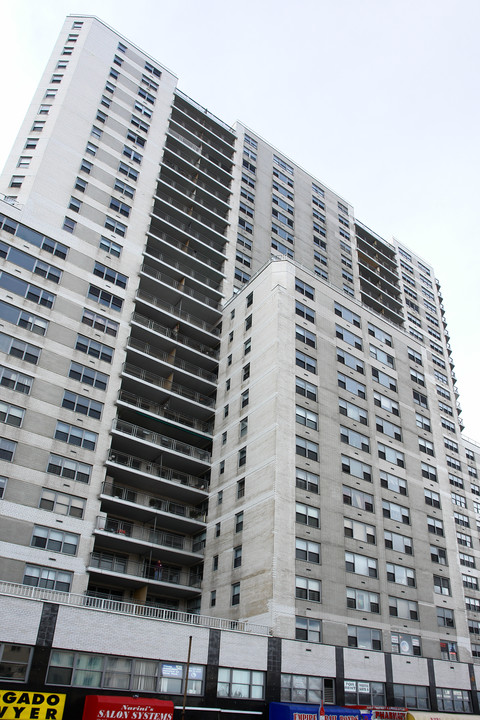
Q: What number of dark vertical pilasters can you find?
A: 7